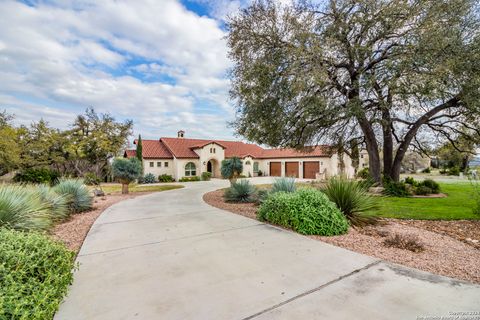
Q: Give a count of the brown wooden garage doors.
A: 3